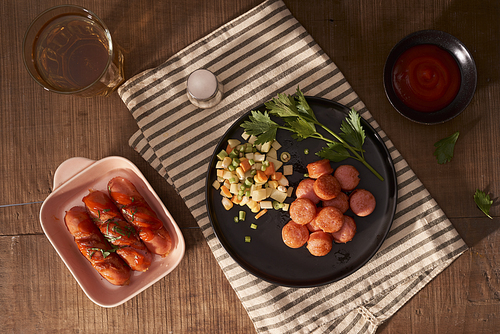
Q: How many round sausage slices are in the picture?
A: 12